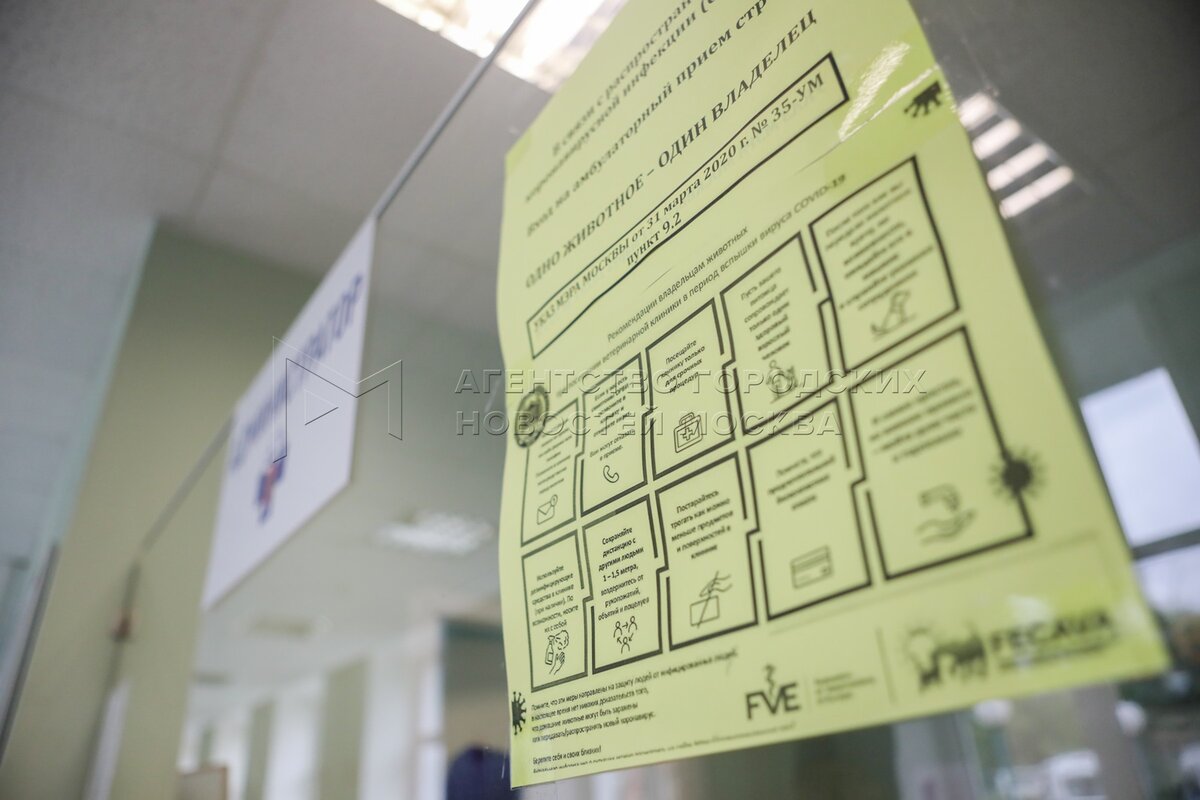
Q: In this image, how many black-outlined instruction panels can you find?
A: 10